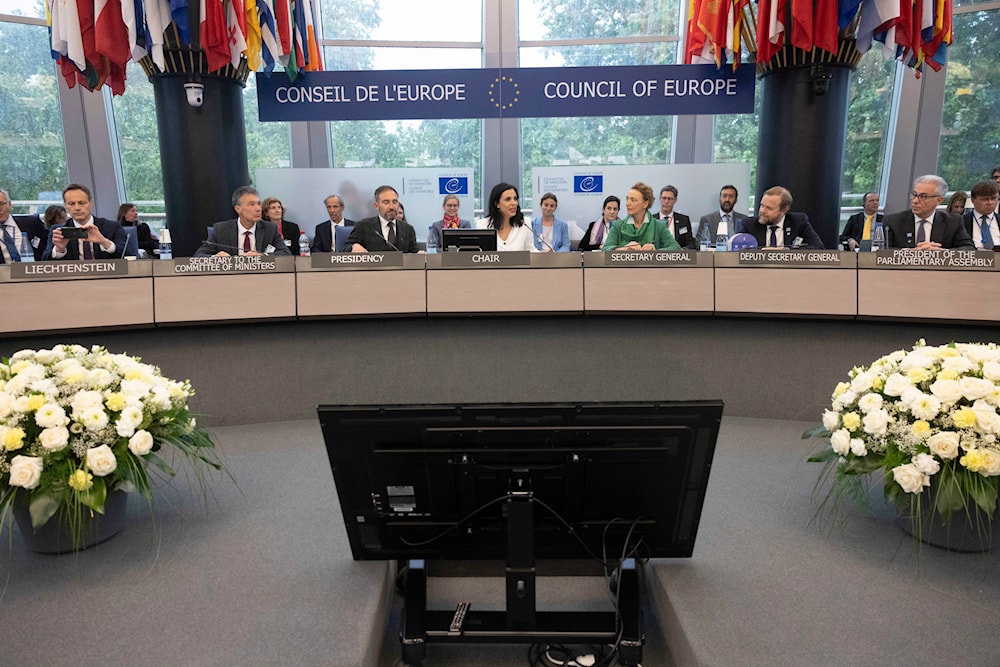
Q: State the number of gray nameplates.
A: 7